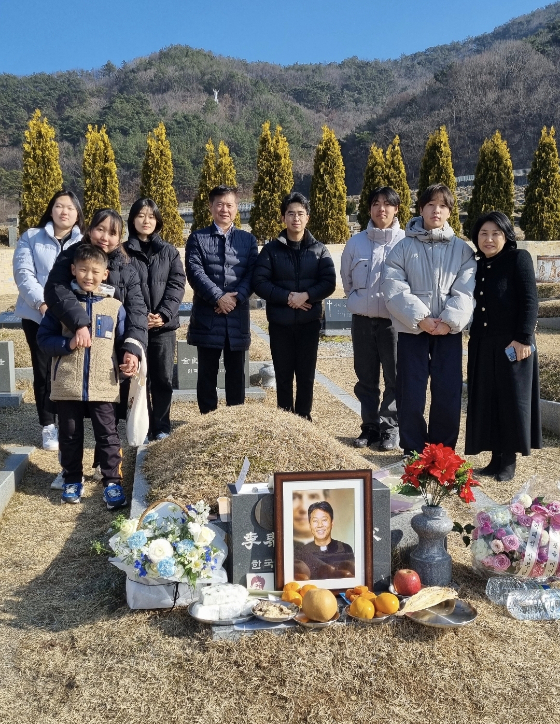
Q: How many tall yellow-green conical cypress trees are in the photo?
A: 10